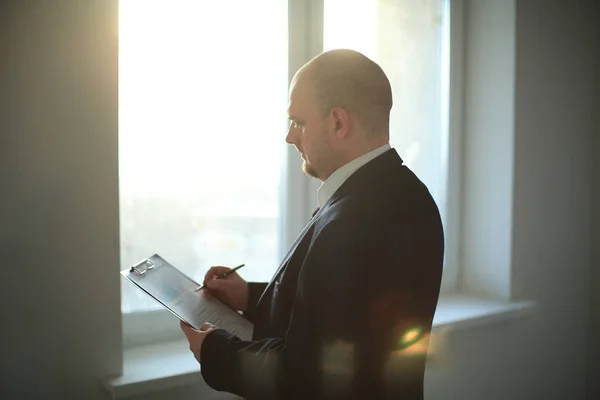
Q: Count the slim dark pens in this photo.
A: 1